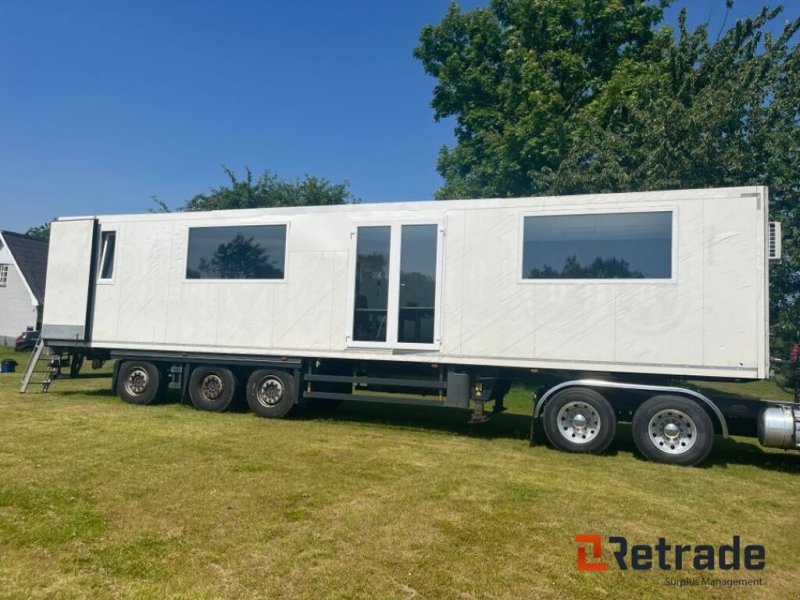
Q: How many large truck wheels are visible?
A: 5